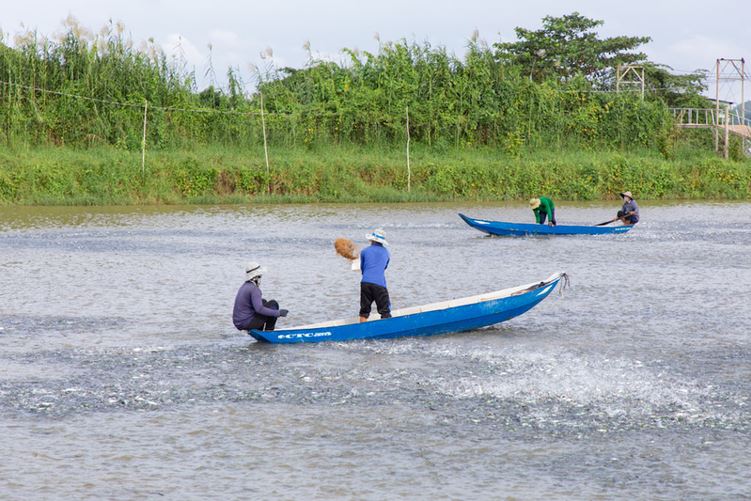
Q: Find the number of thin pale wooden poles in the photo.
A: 3